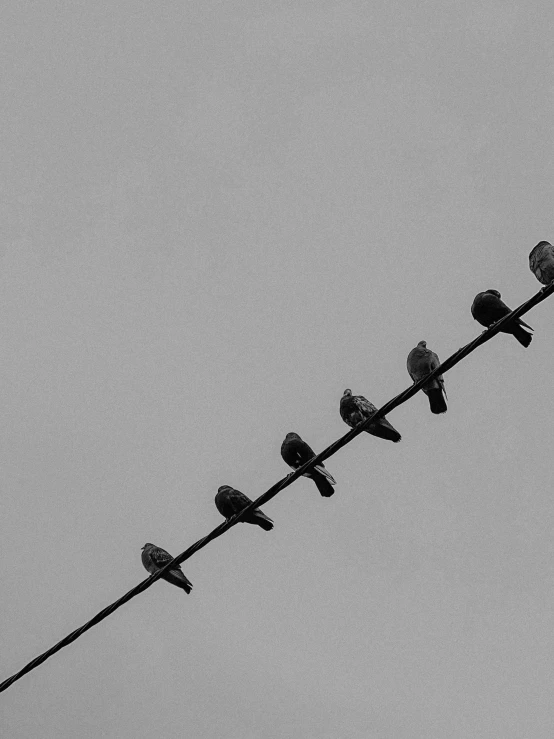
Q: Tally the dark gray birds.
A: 7